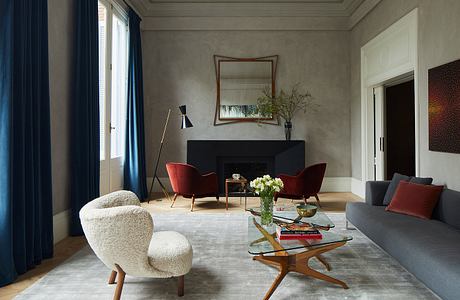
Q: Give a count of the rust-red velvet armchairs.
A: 2